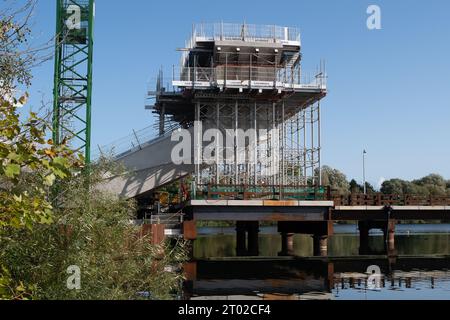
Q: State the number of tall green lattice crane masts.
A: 1